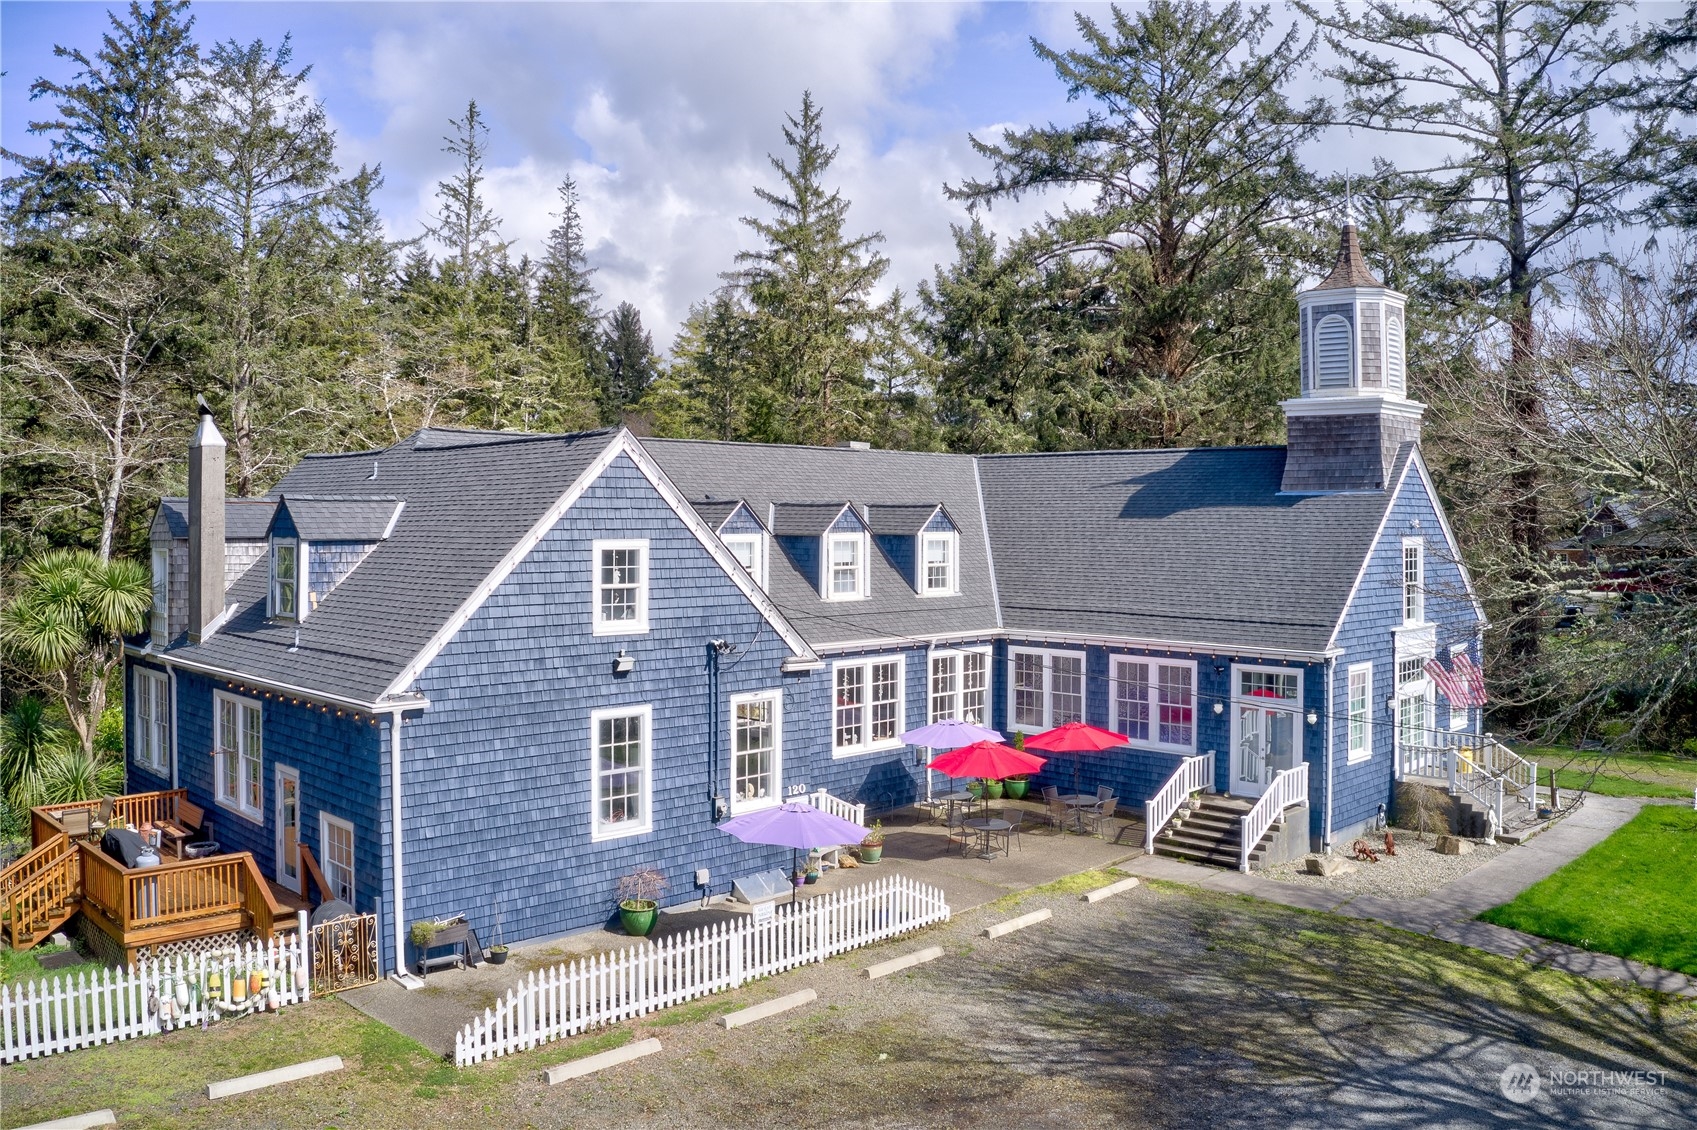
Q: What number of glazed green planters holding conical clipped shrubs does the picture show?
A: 1